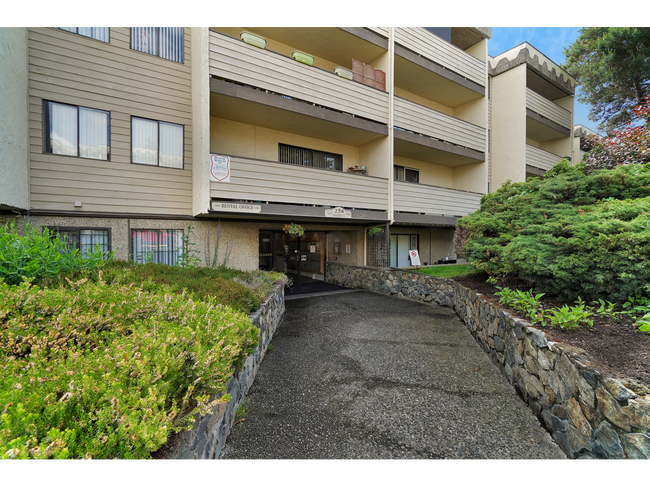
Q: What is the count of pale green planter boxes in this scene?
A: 3